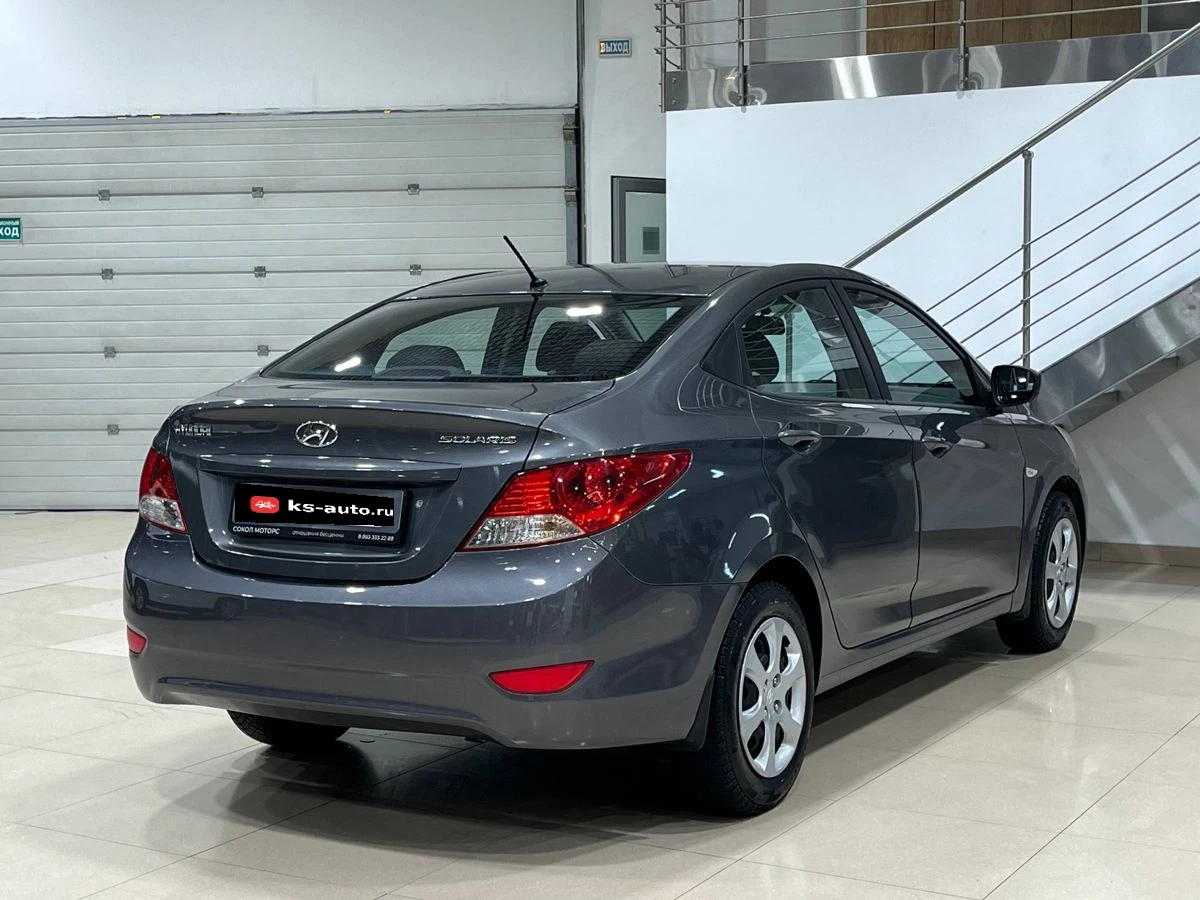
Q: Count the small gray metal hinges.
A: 9